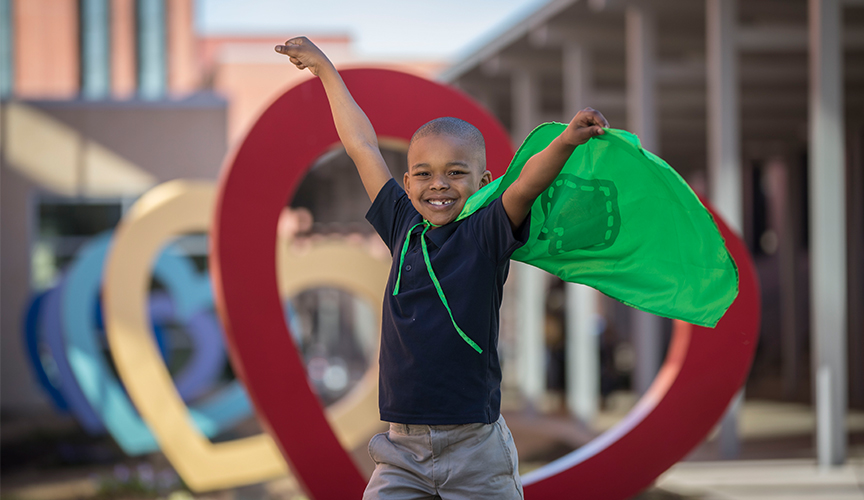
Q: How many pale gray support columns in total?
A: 5